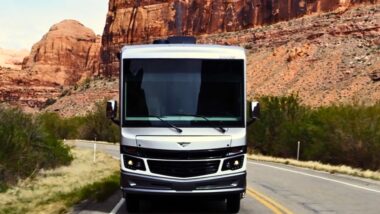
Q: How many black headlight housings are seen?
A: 2